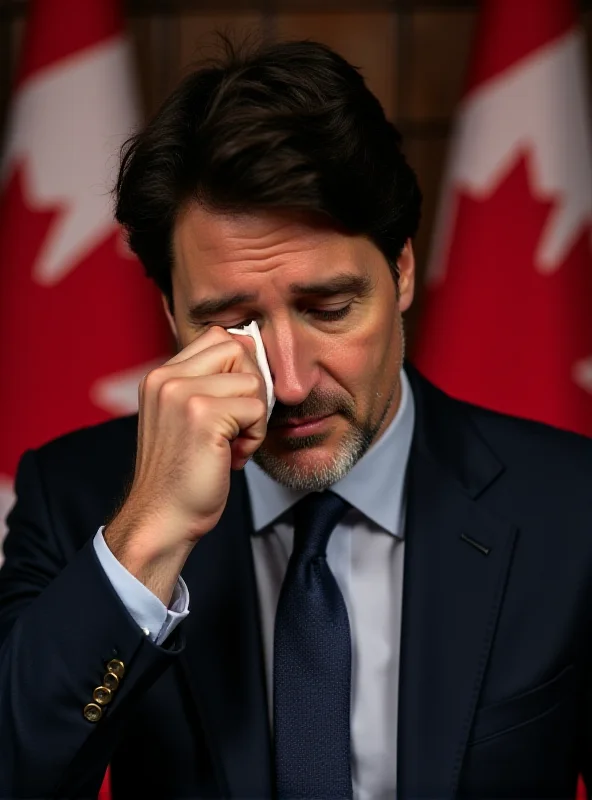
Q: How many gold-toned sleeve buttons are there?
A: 4